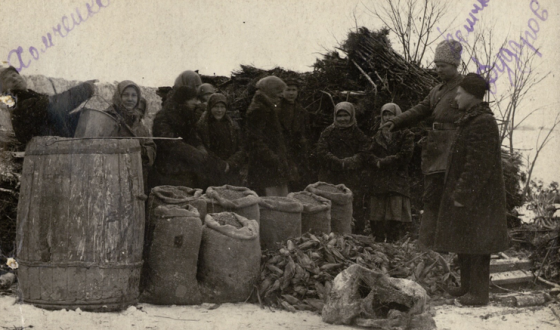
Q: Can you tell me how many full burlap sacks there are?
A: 7